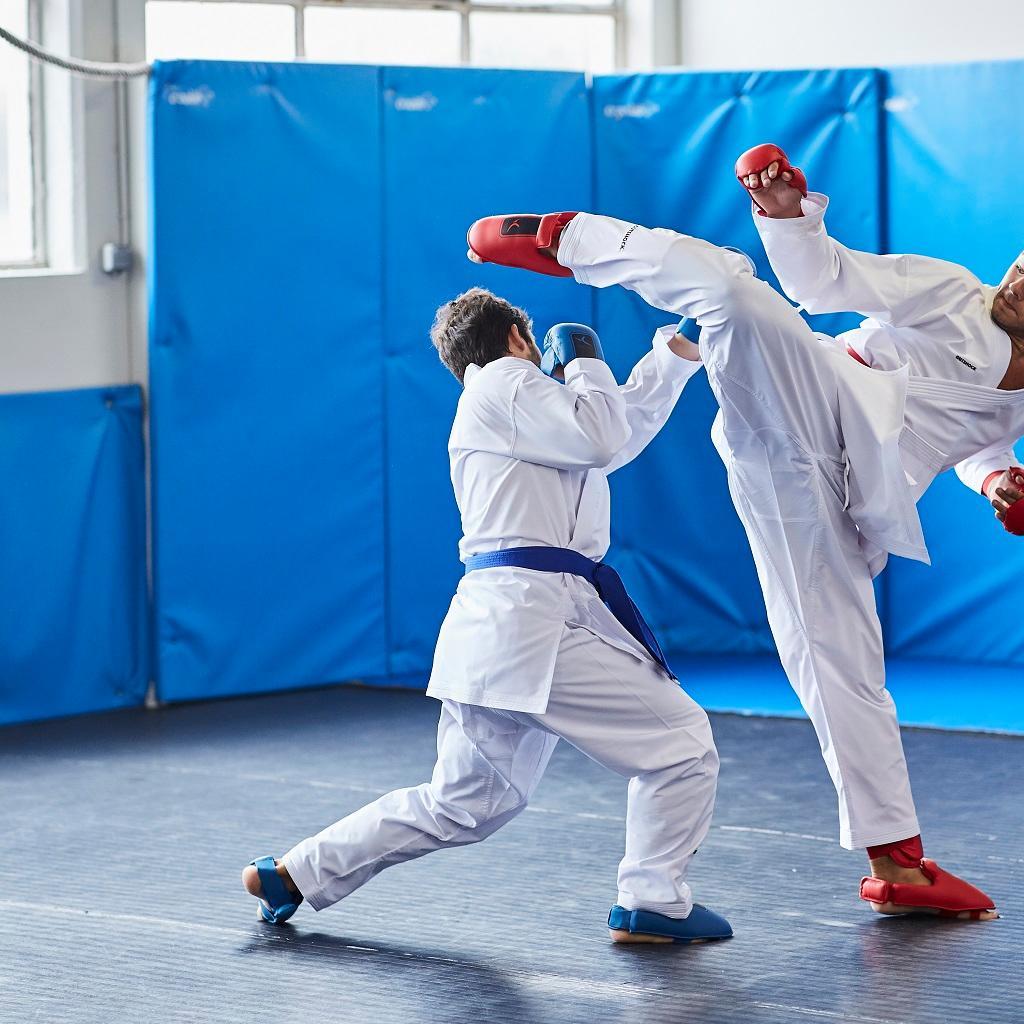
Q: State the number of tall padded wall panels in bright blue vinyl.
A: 4